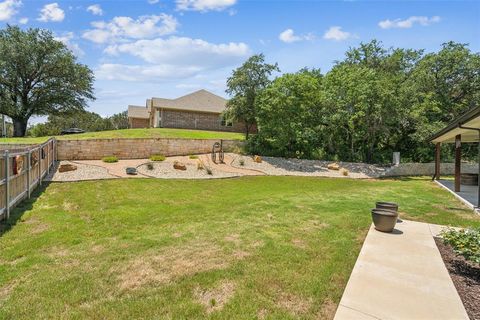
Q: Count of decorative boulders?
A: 4